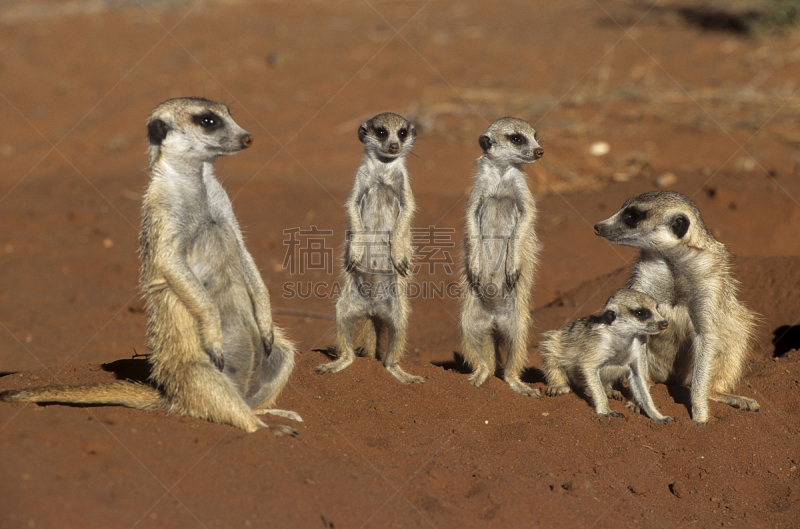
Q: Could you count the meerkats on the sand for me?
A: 5